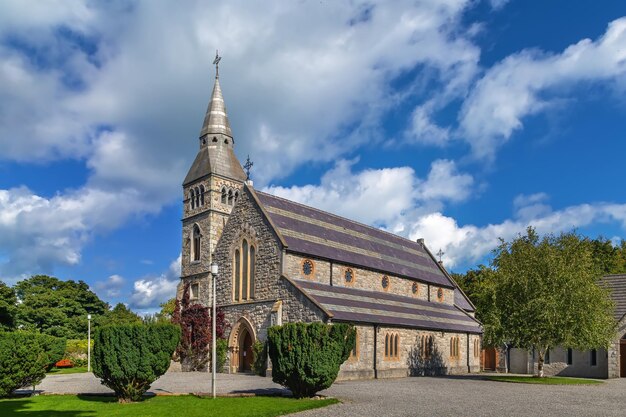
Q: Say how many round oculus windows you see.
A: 5